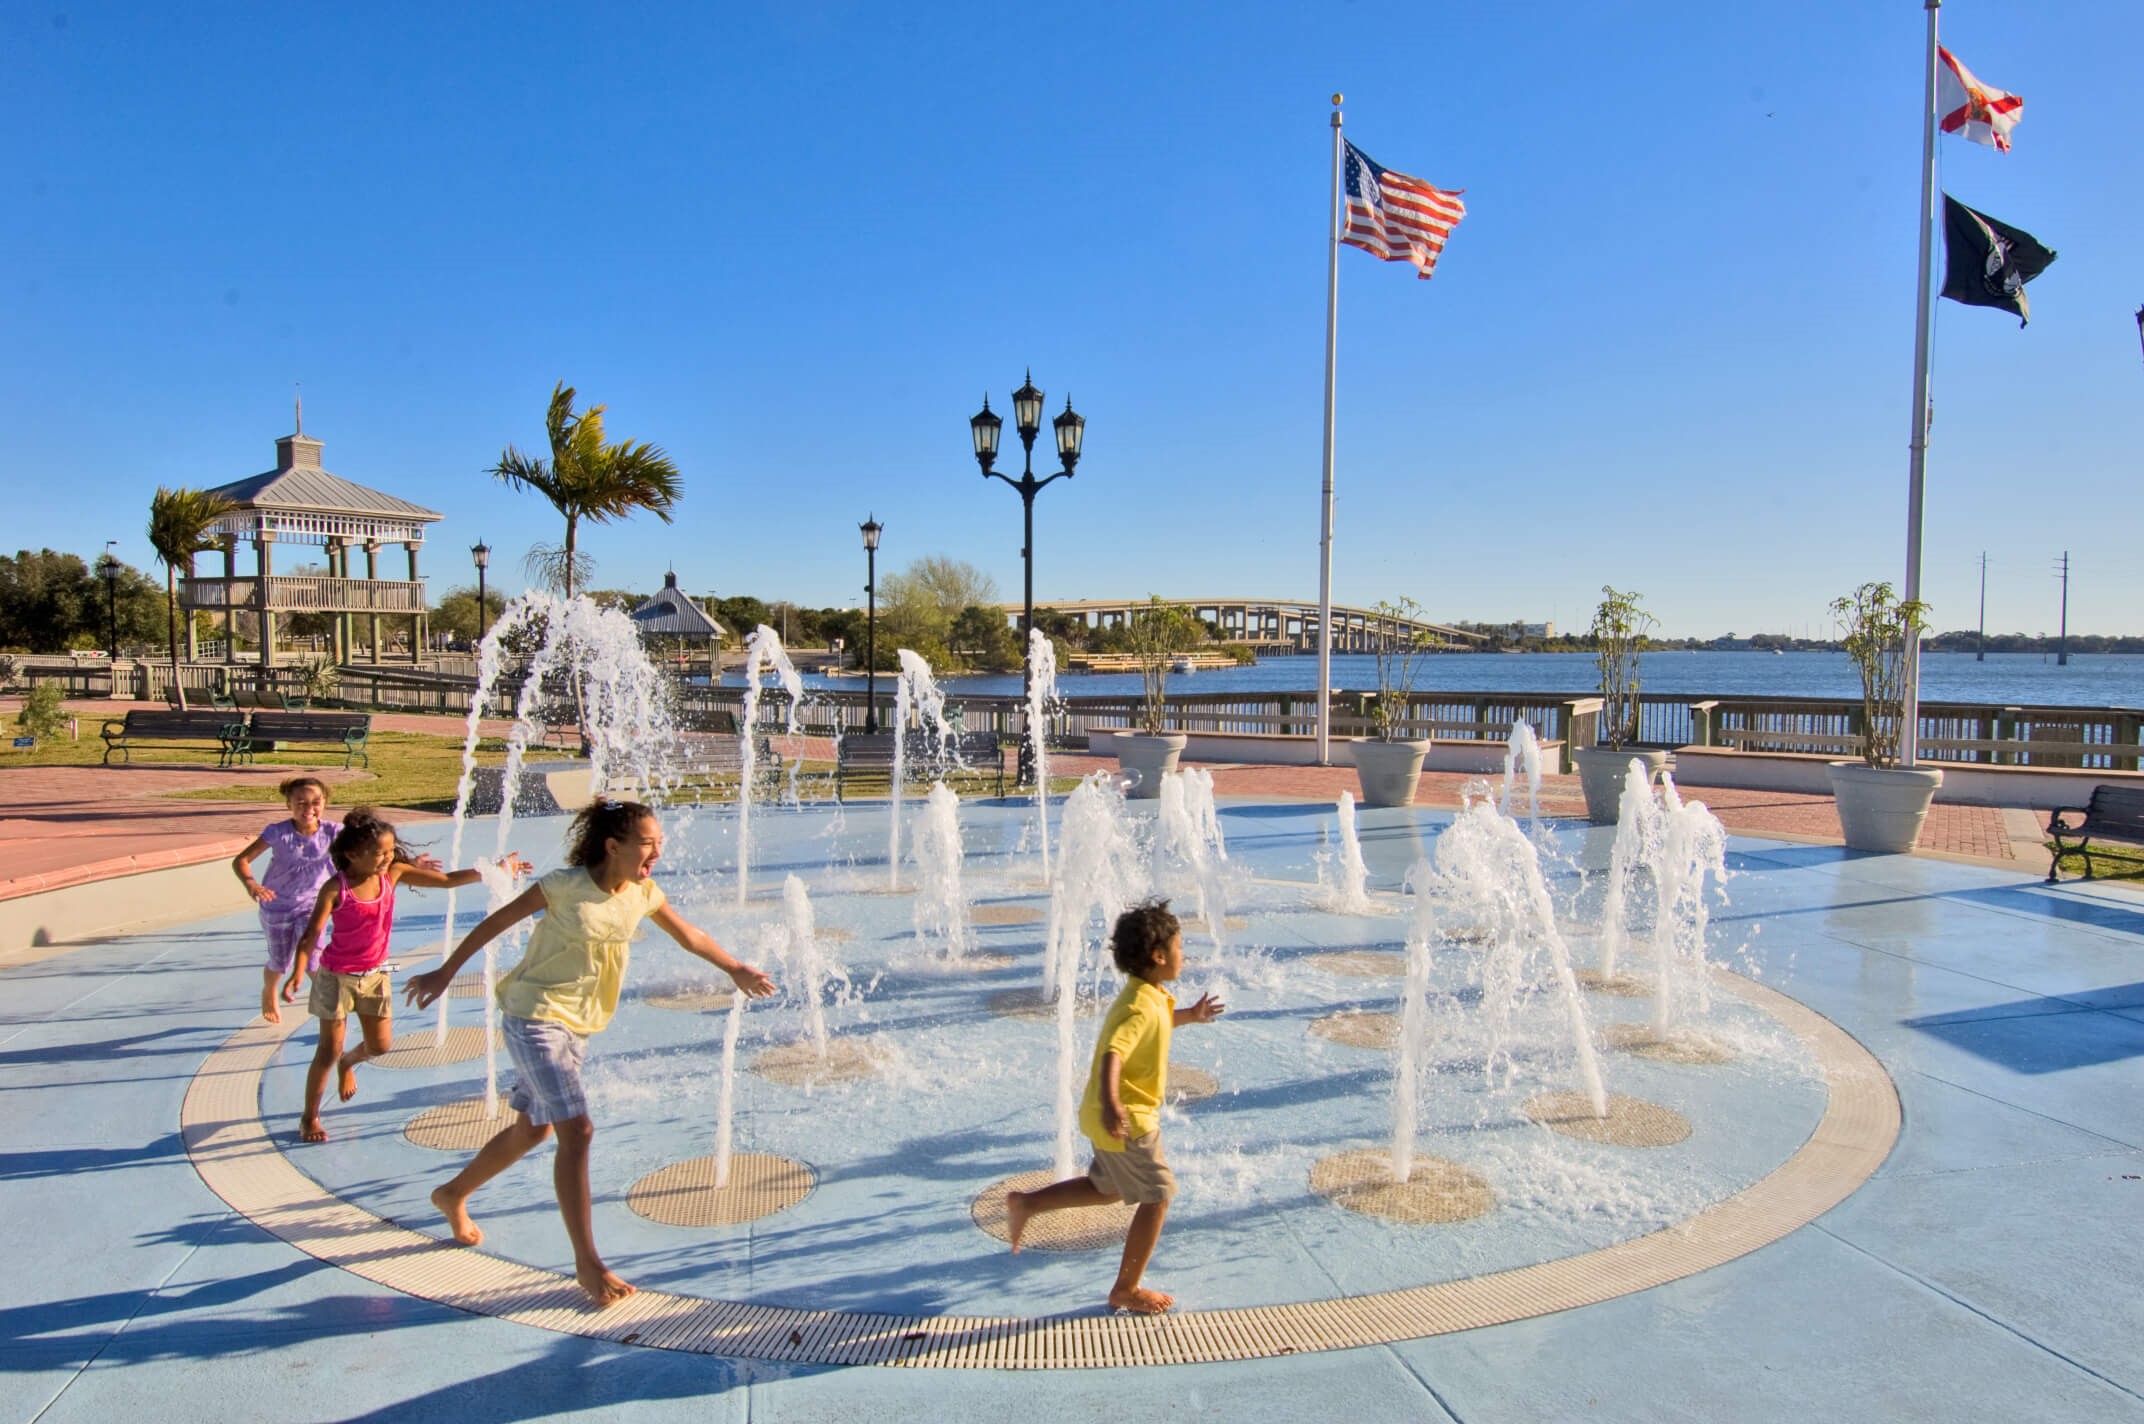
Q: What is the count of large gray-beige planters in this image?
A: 4